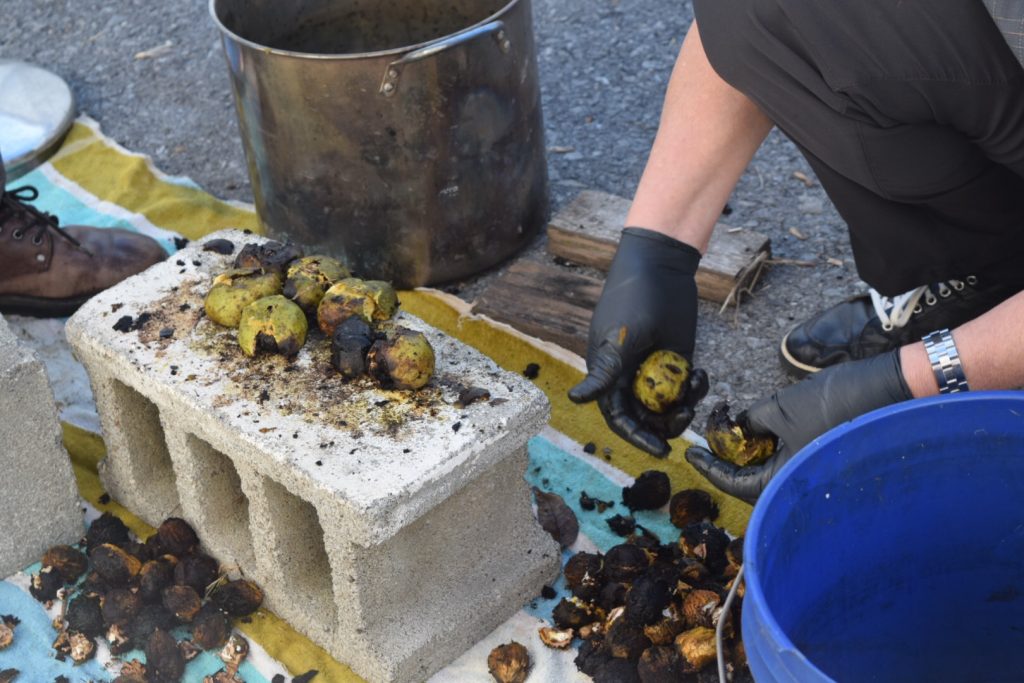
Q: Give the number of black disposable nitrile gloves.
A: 2